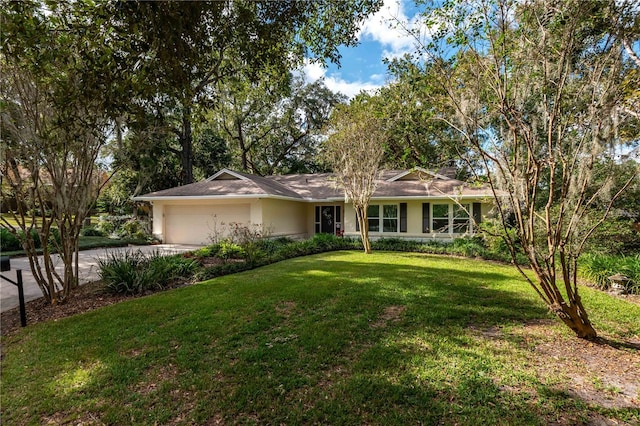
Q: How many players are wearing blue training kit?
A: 0